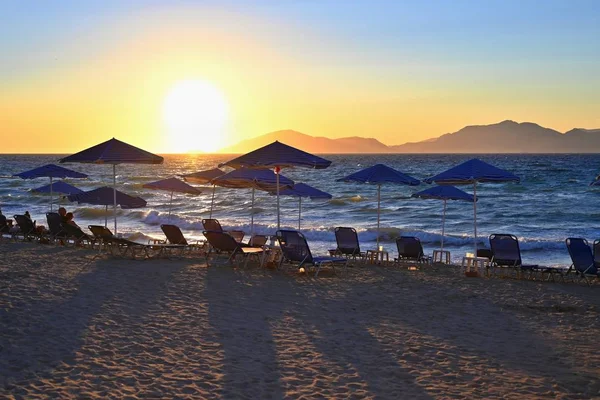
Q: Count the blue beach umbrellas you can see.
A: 12